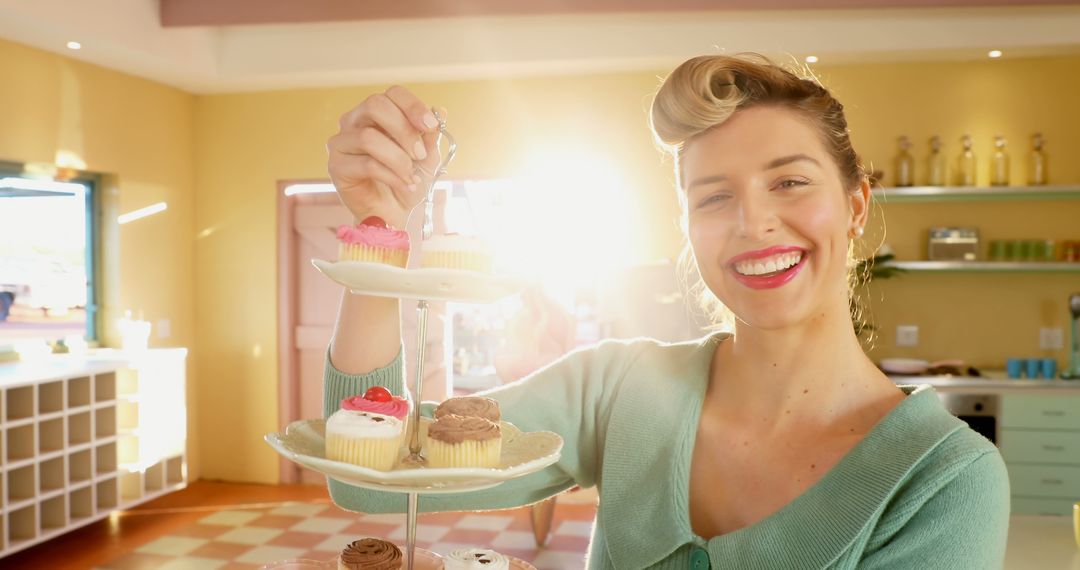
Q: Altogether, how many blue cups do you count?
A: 3